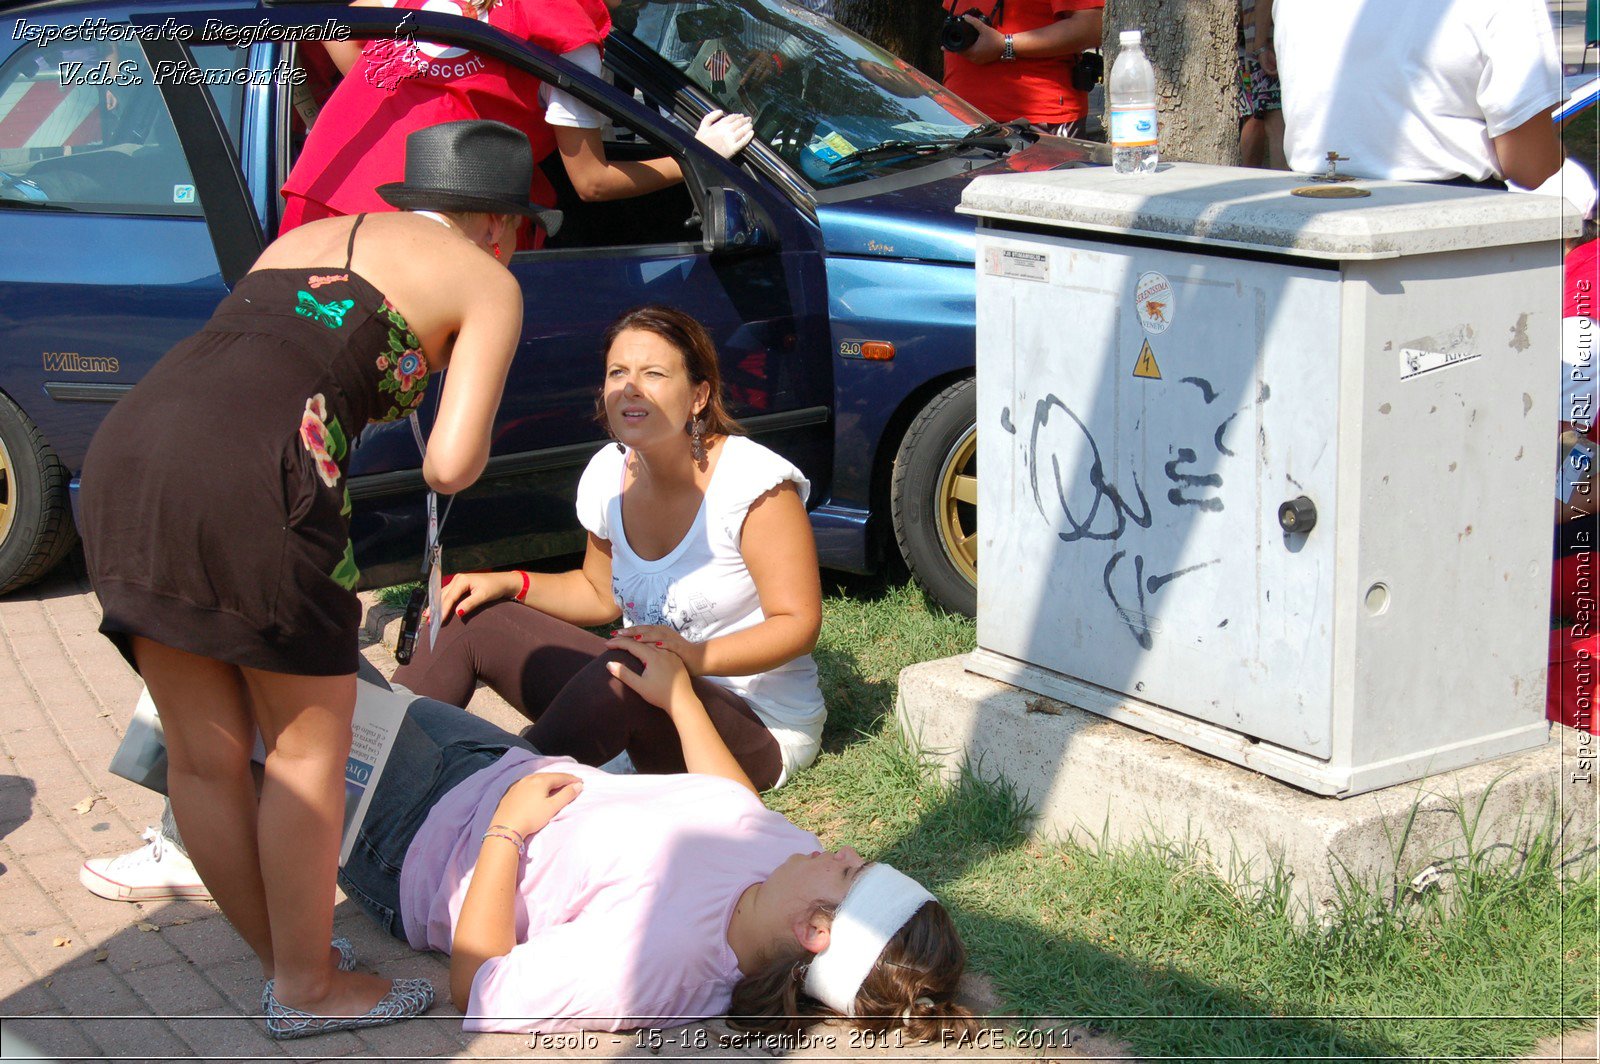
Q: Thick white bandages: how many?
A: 1